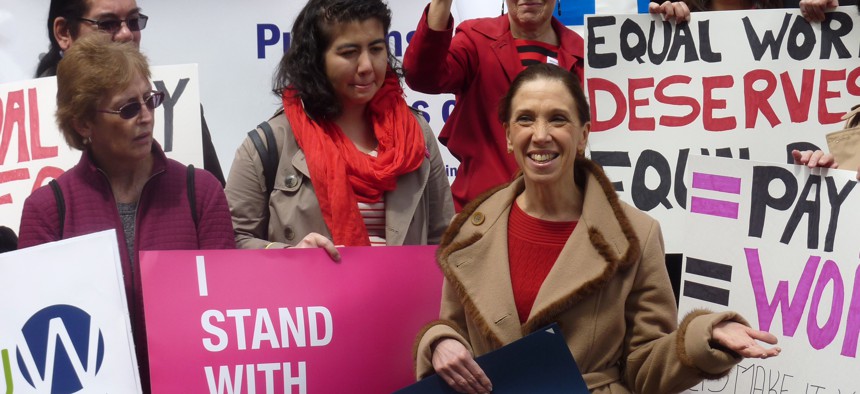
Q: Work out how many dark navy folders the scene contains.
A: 1